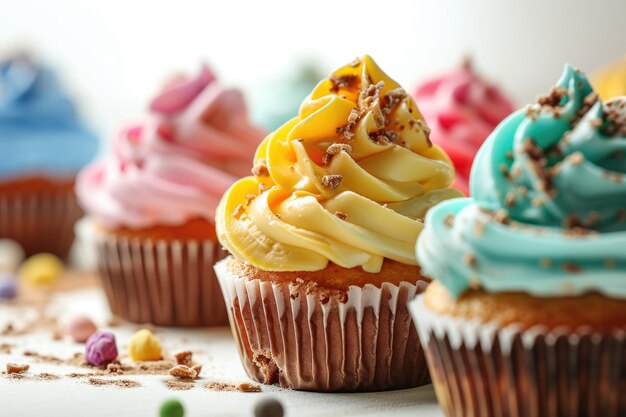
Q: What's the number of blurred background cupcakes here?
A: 5